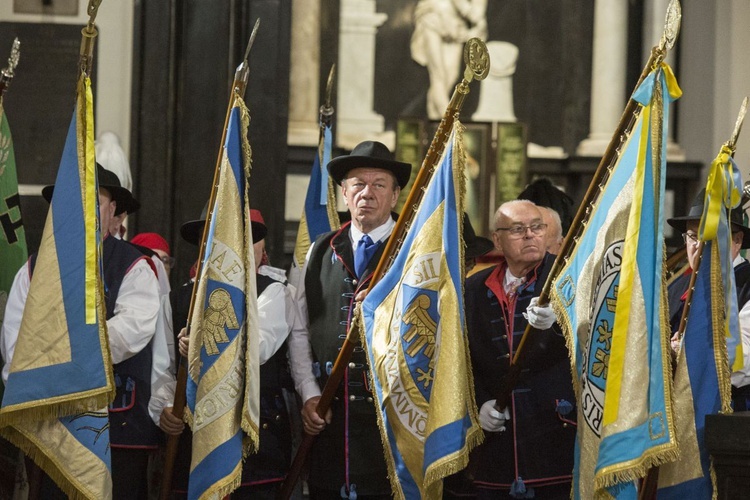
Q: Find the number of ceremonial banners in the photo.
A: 7